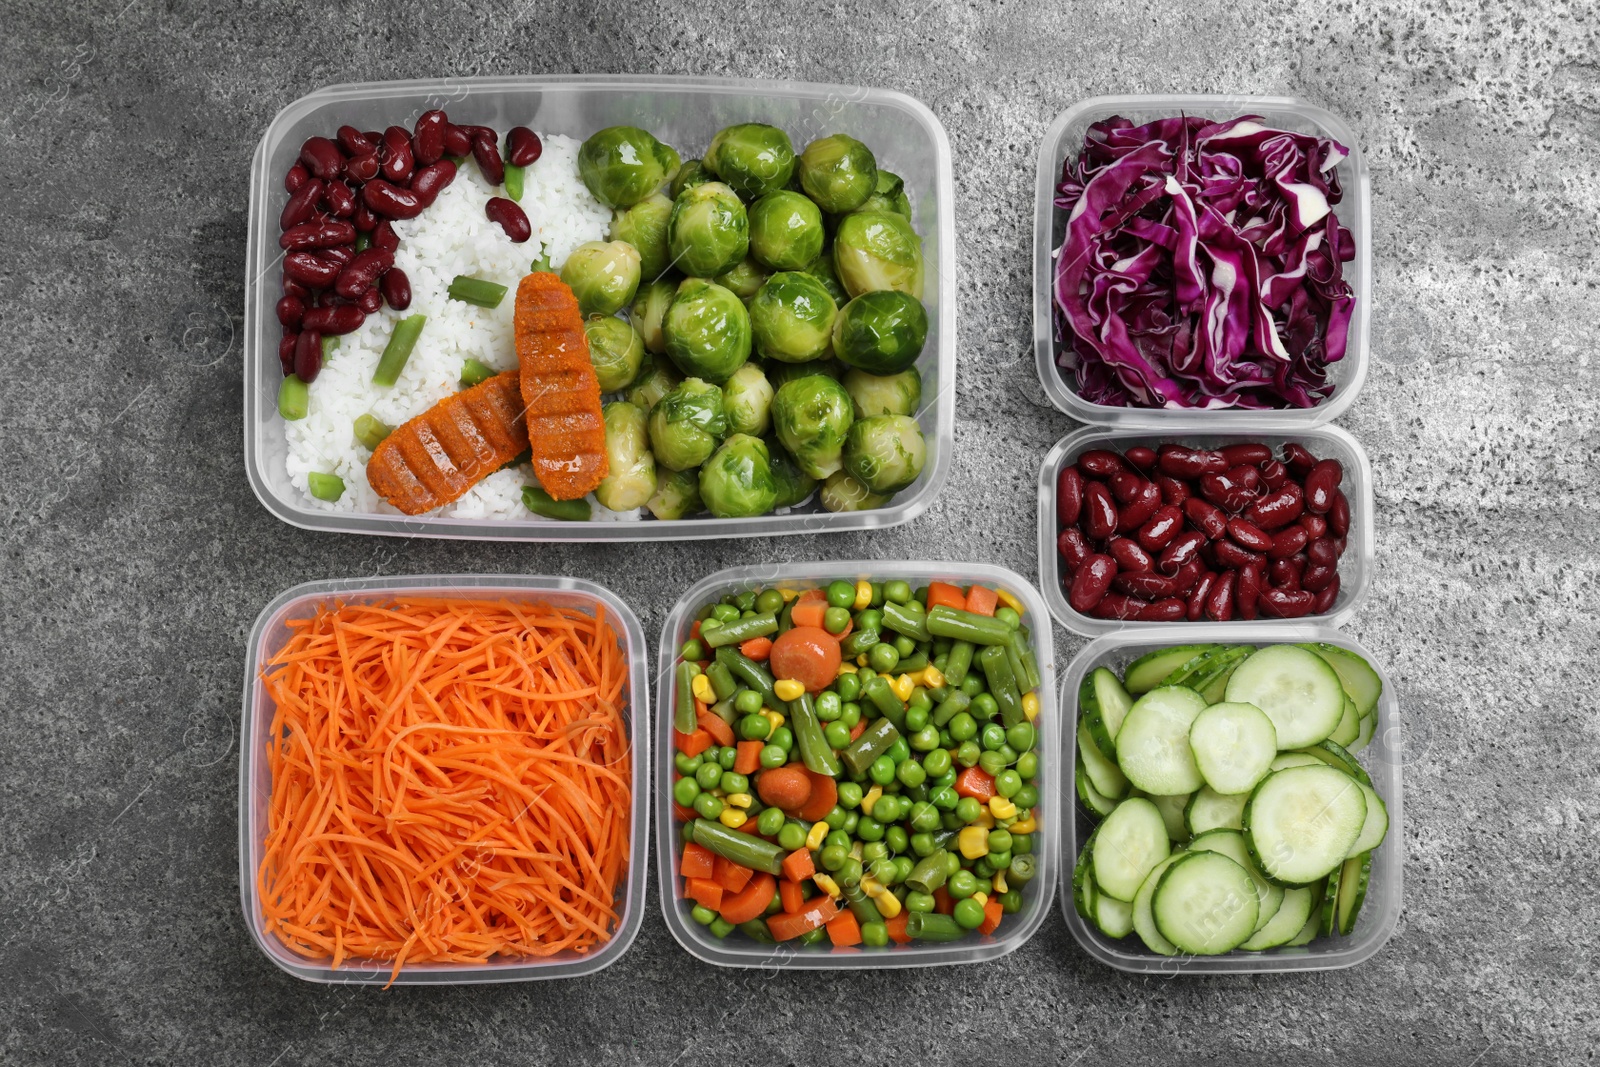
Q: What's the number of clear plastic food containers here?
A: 6